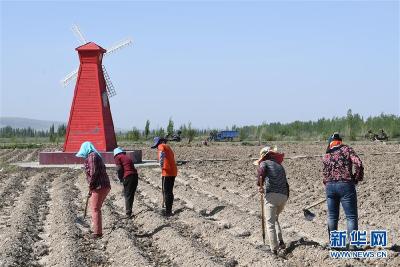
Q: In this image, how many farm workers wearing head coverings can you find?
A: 5